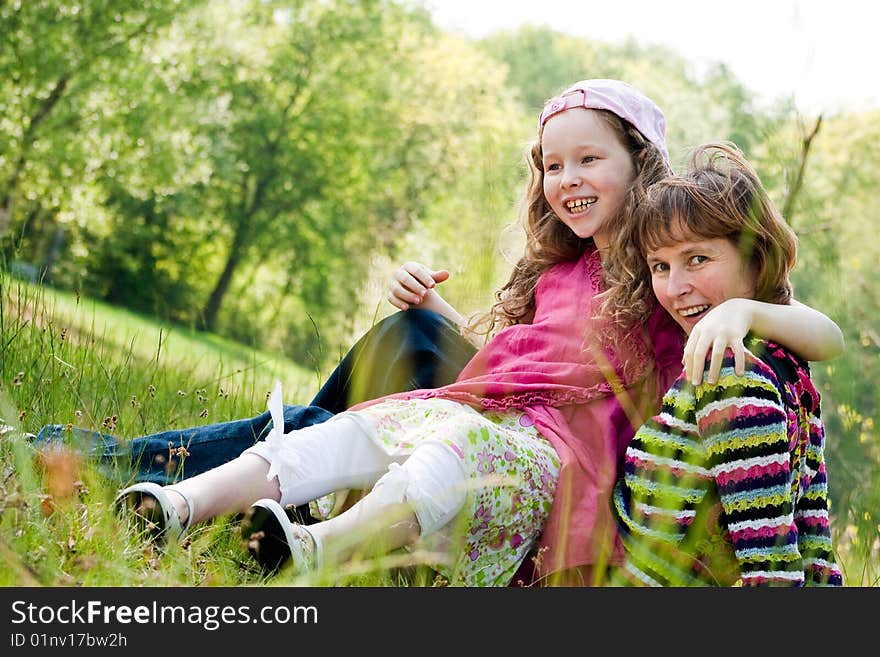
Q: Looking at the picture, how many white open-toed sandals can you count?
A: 2